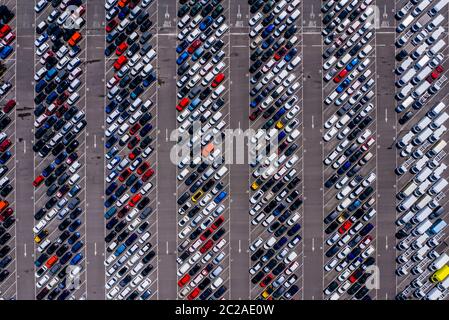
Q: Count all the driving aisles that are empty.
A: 6